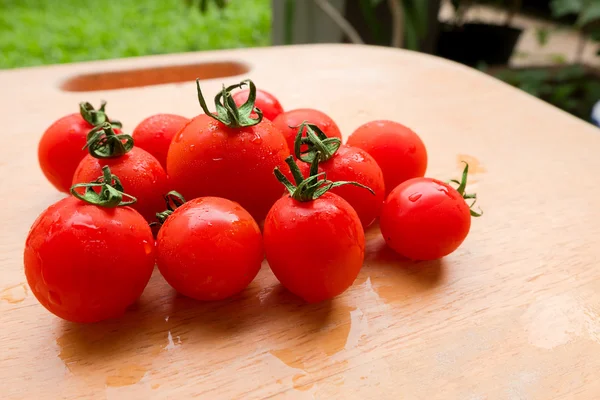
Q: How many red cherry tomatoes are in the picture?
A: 12